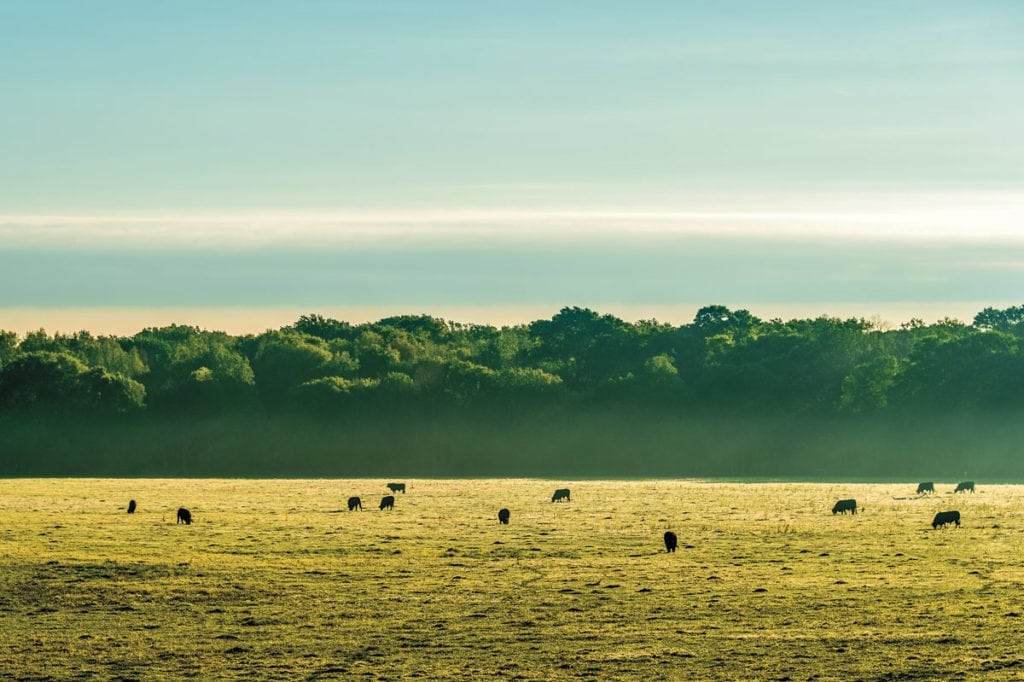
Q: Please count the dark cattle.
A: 12